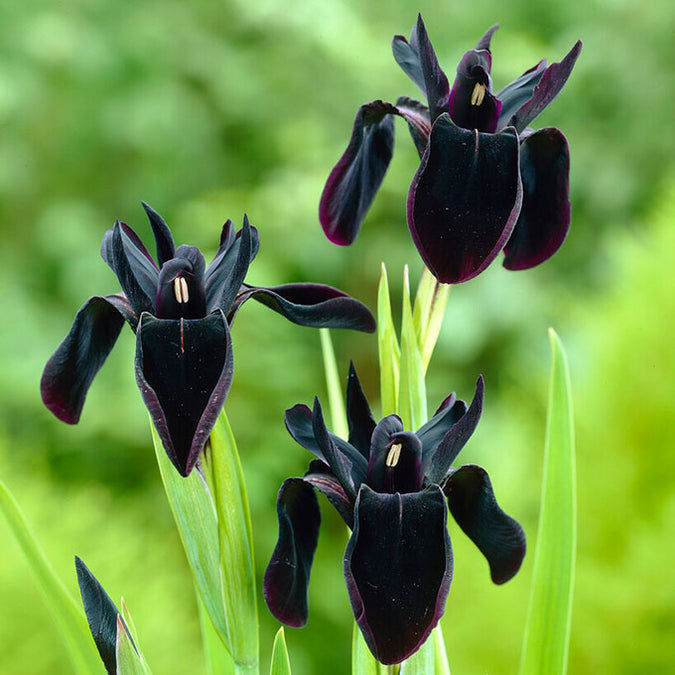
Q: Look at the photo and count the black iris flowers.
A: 3